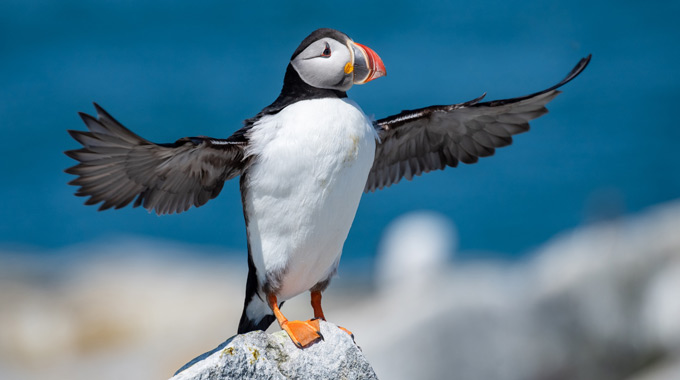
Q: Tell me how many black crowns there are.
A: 1